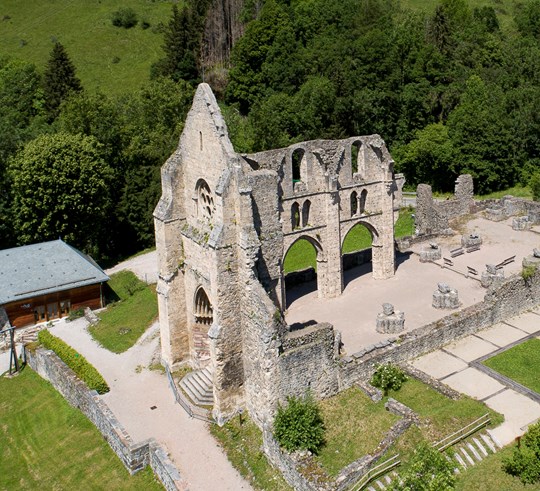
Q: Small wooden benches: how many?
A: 6